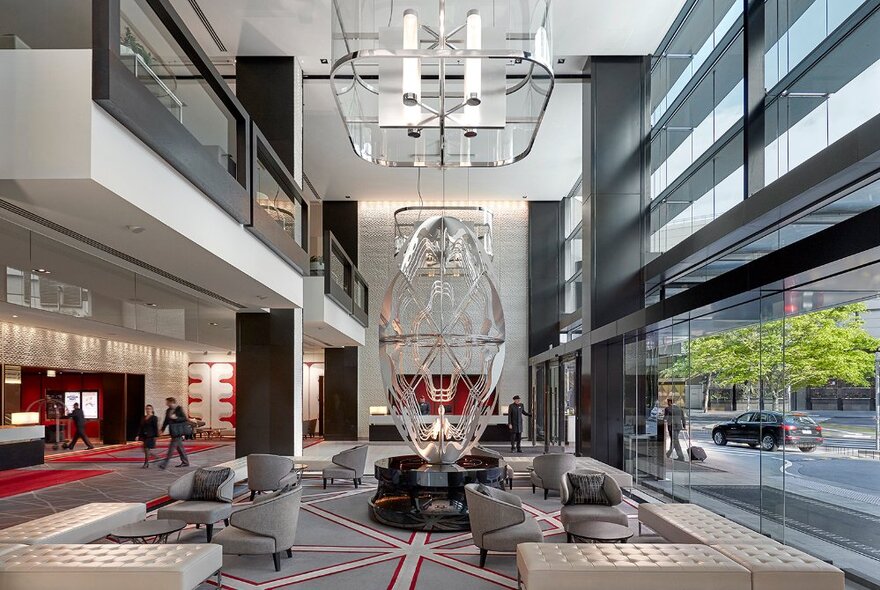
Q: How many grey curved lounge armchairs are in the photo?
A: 8